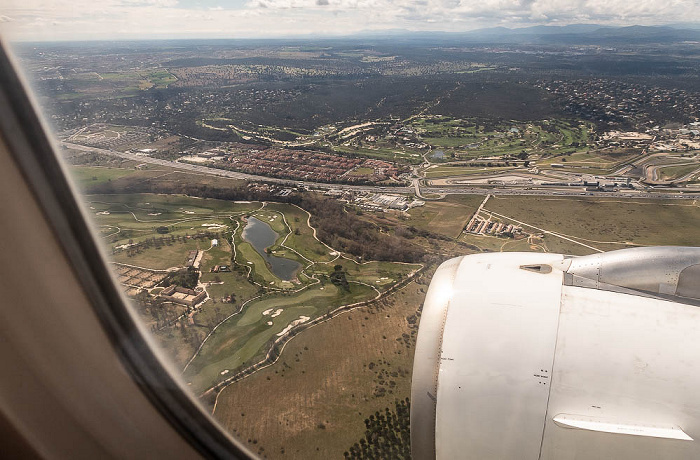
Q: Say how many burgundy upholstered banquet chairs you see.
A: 0